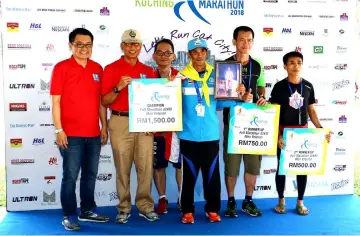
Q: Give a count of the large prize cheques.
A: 3